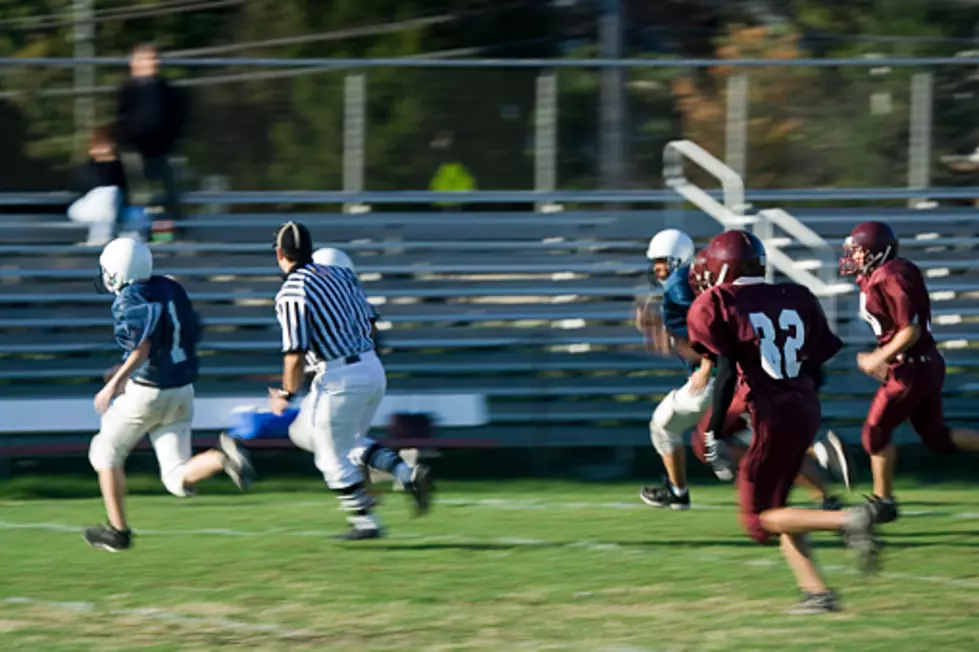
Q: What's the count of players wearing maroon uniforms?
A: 3